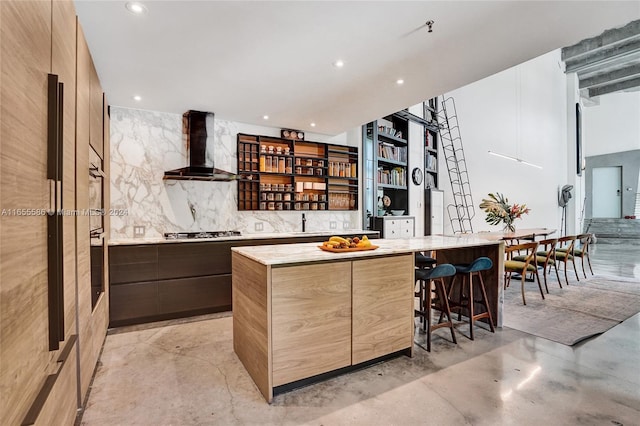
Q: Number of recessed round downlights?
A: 6